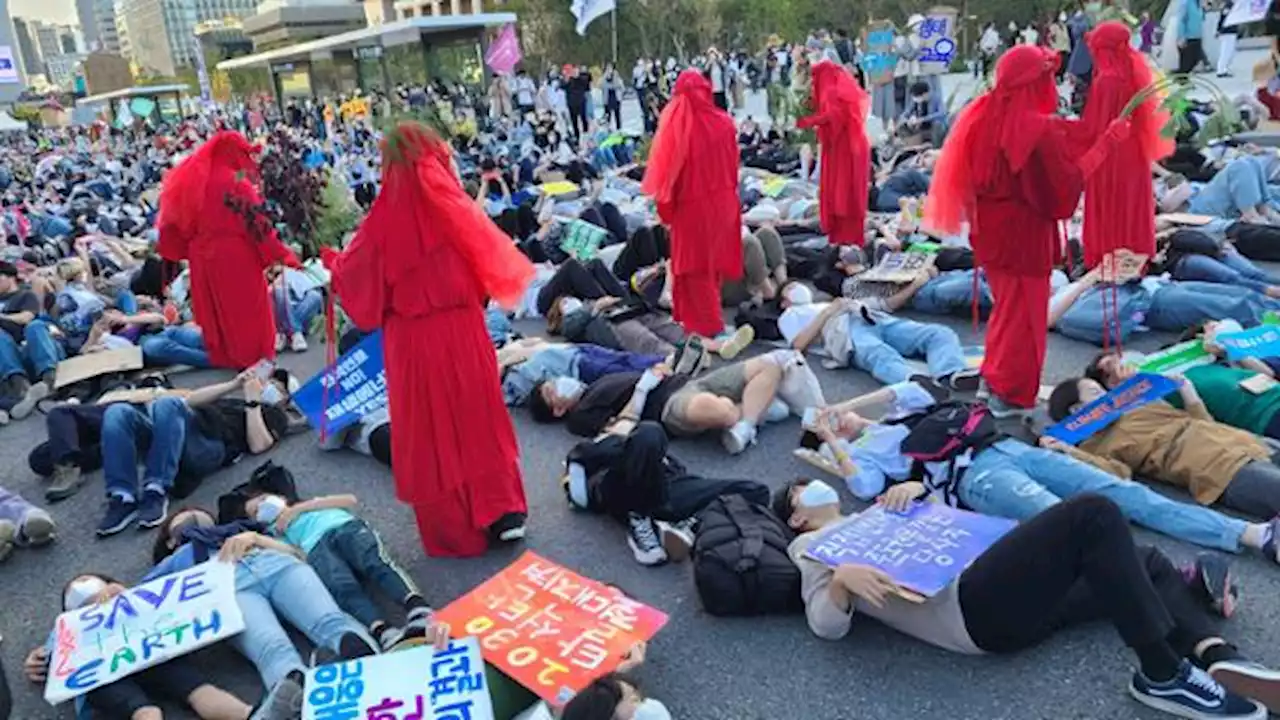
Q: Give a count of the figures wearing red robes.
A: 6